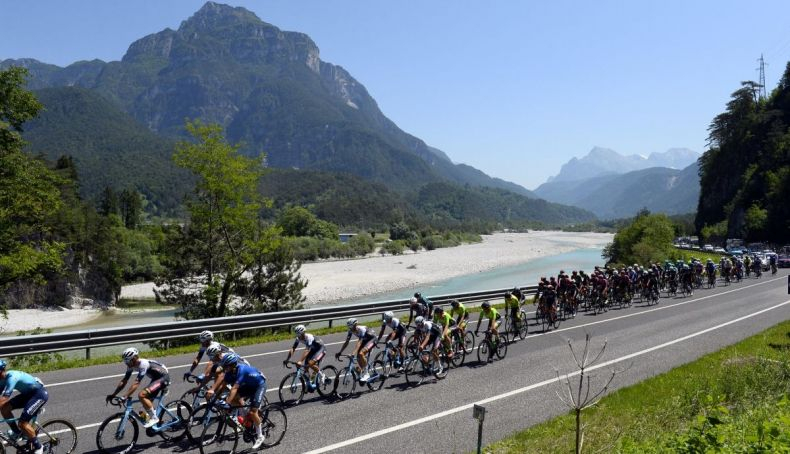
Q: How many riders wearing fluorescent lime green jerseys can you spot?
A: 4